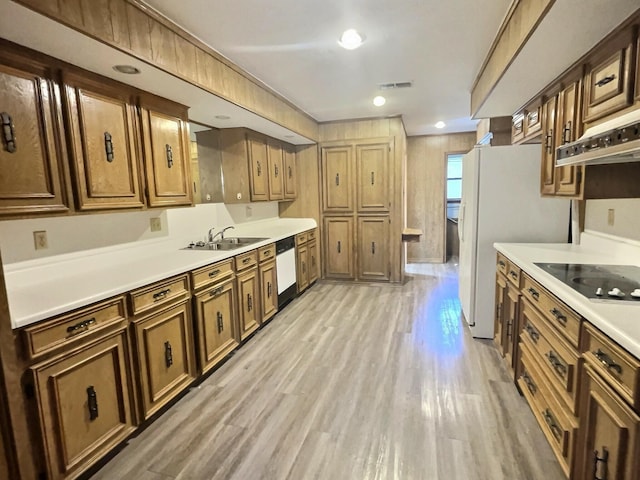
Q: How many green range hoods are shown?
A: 0